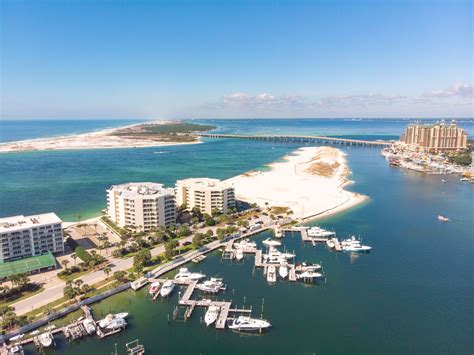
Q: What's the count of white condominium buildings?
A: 3